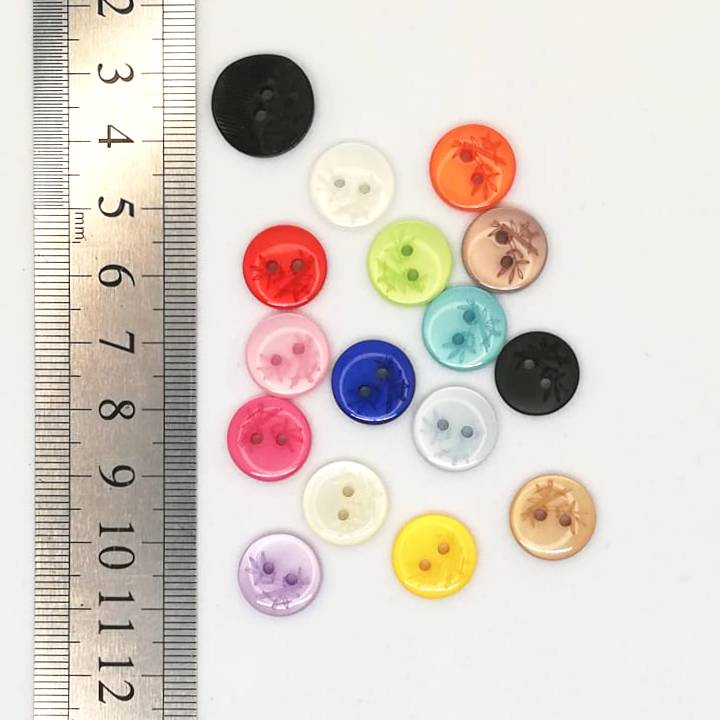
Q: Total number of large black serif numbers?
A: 11